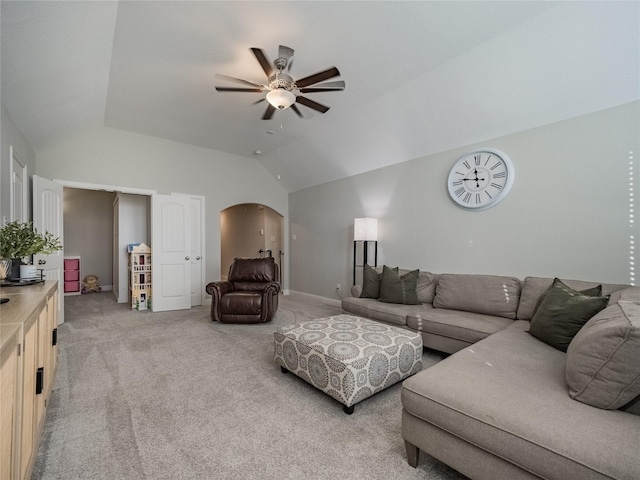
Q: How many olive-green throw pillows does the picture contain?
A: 4